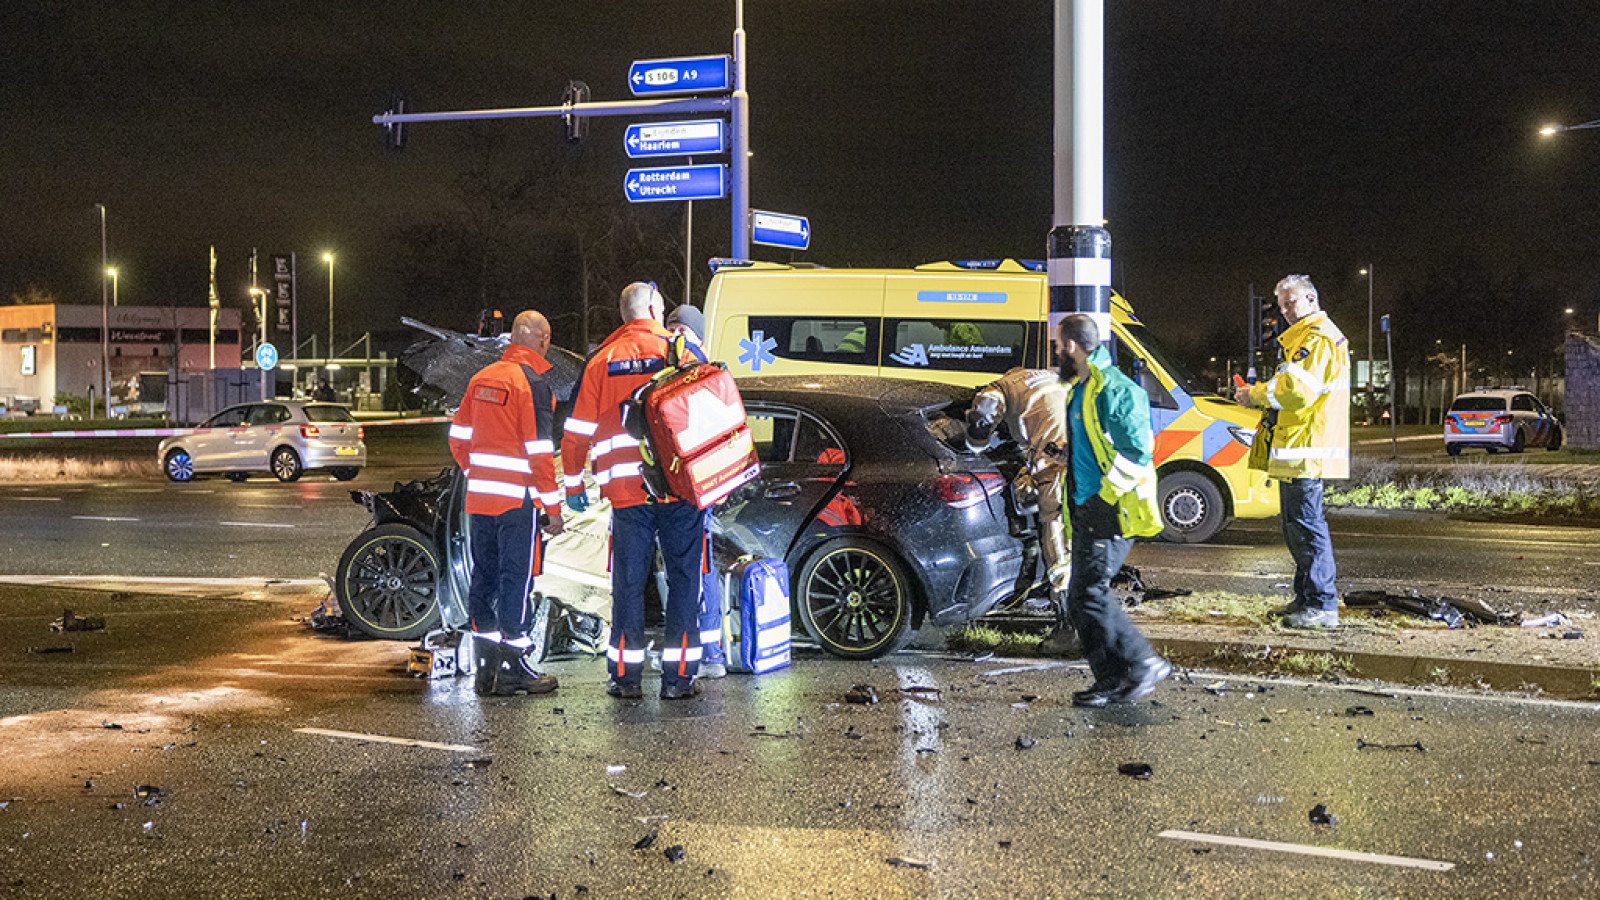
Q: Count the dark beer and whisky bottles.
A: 0